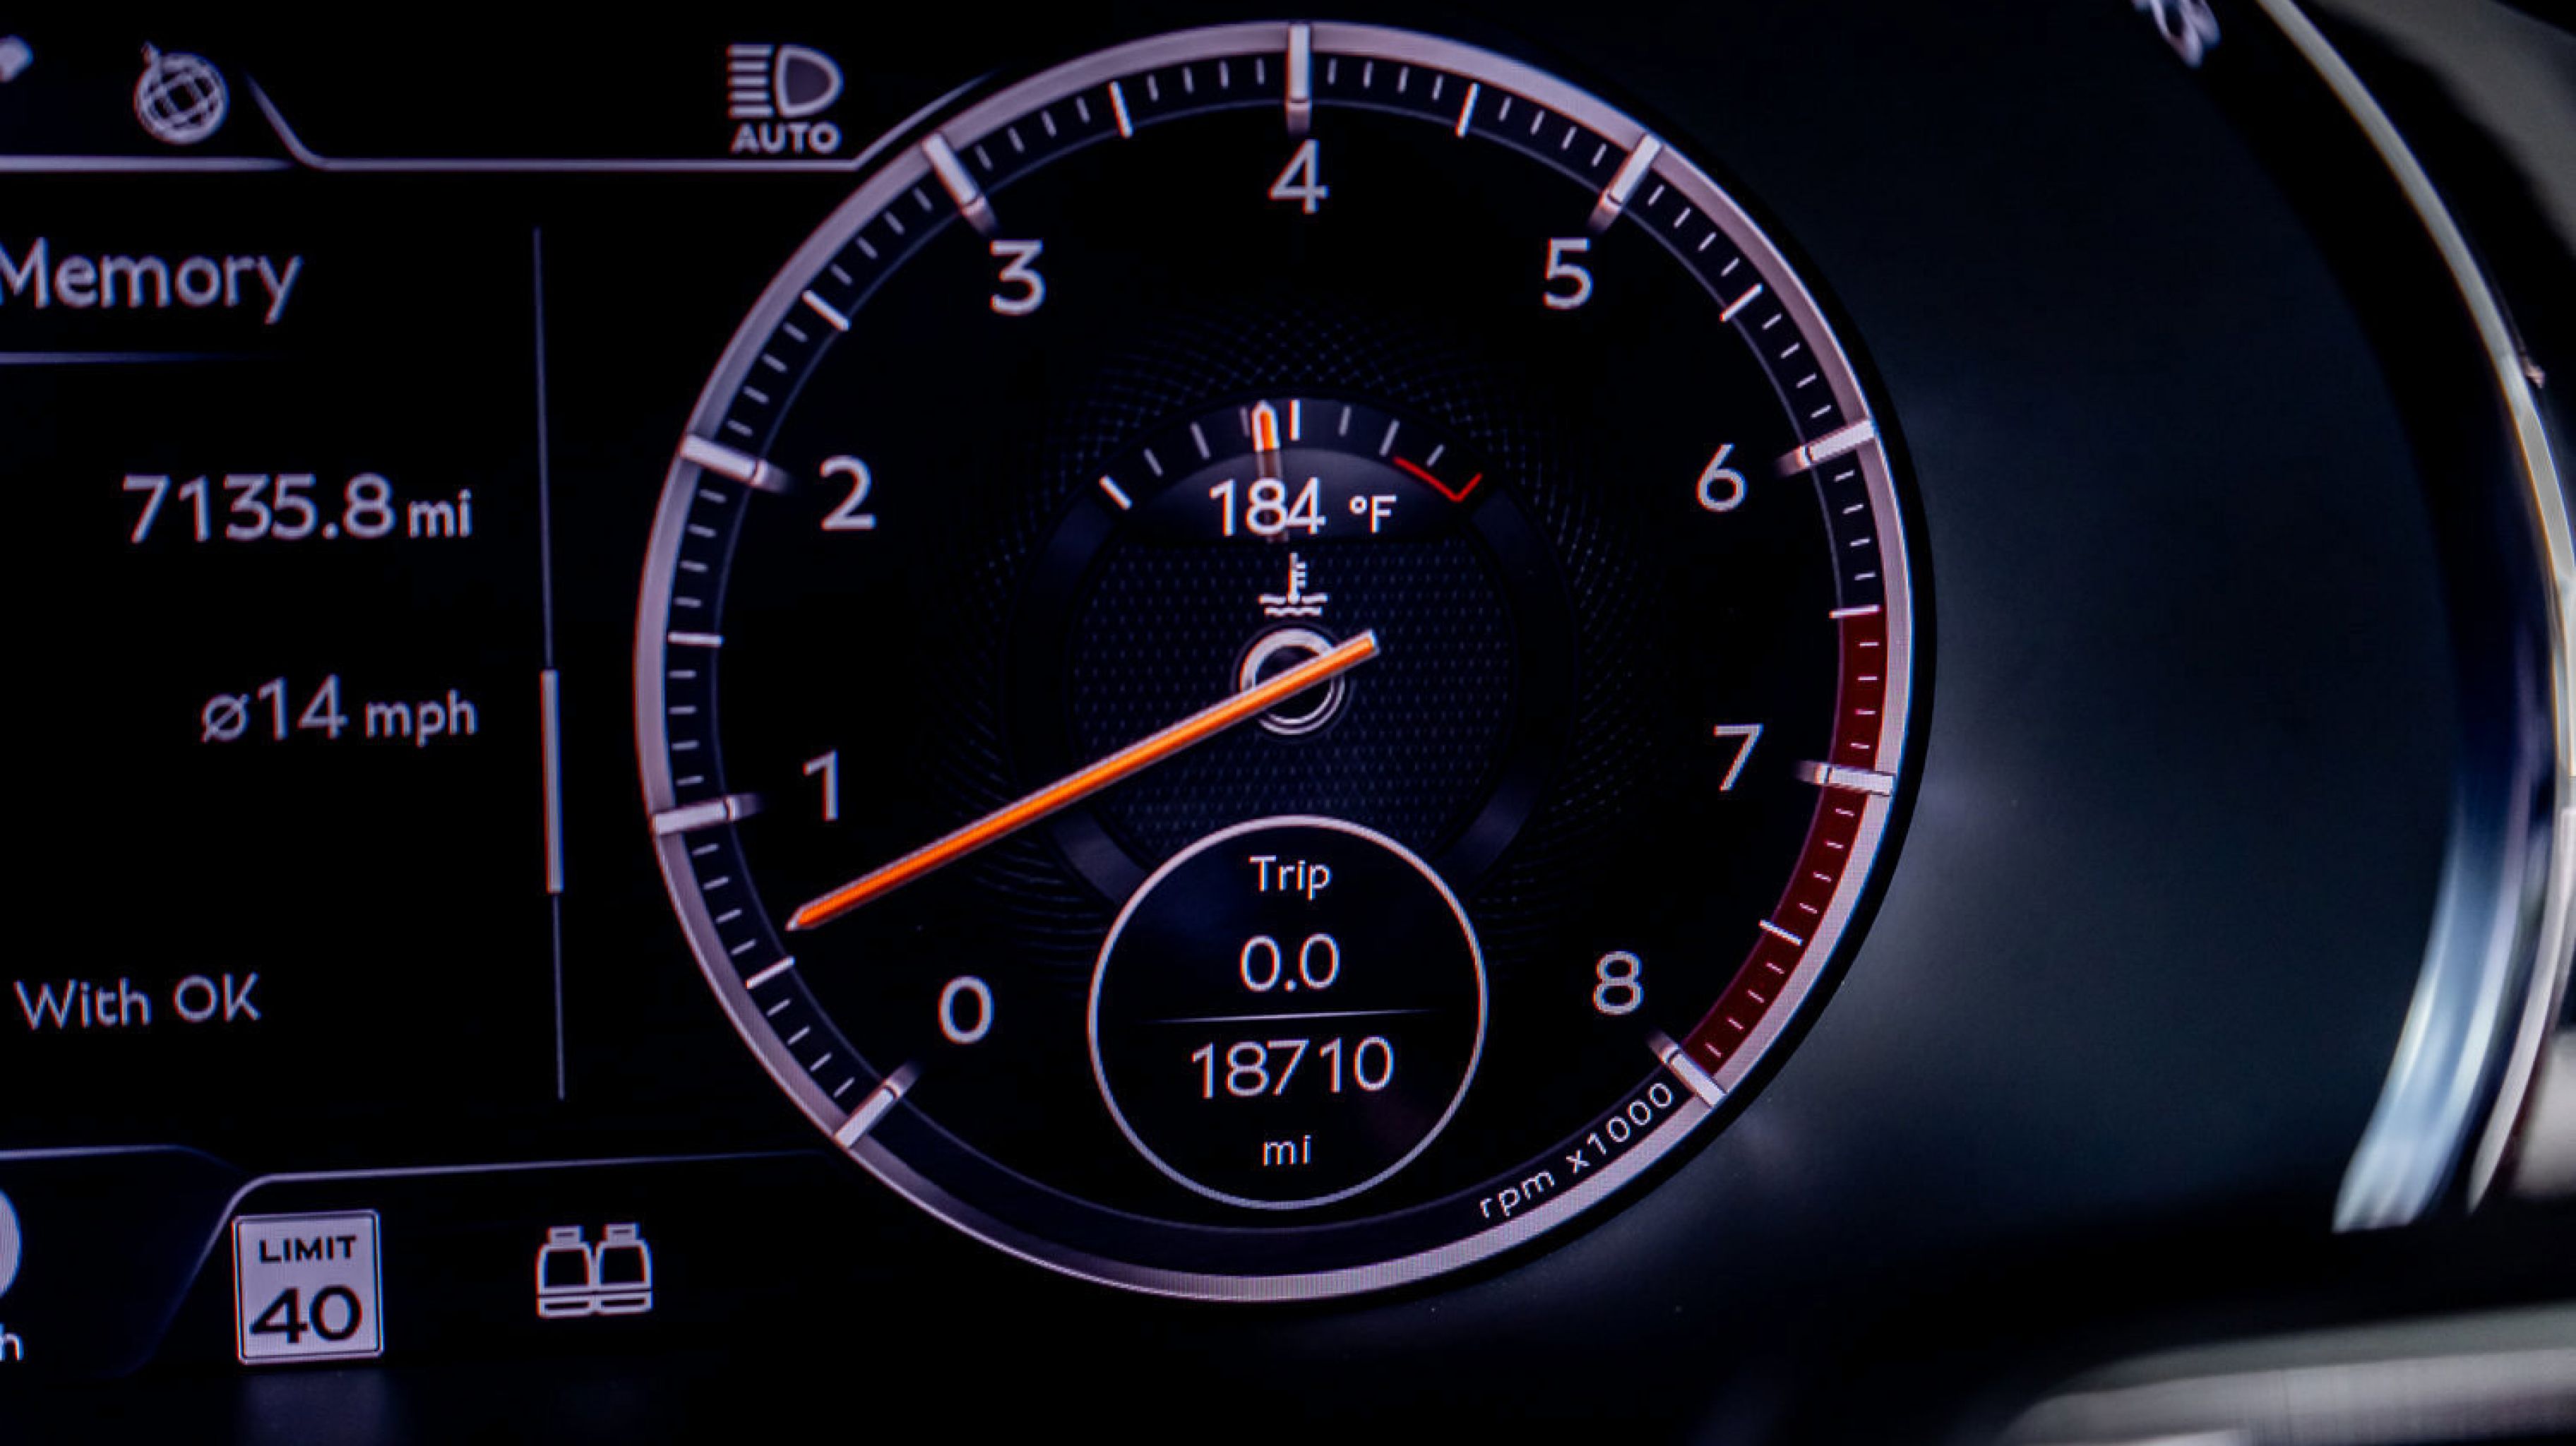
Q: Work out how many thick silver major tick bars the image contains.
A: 9